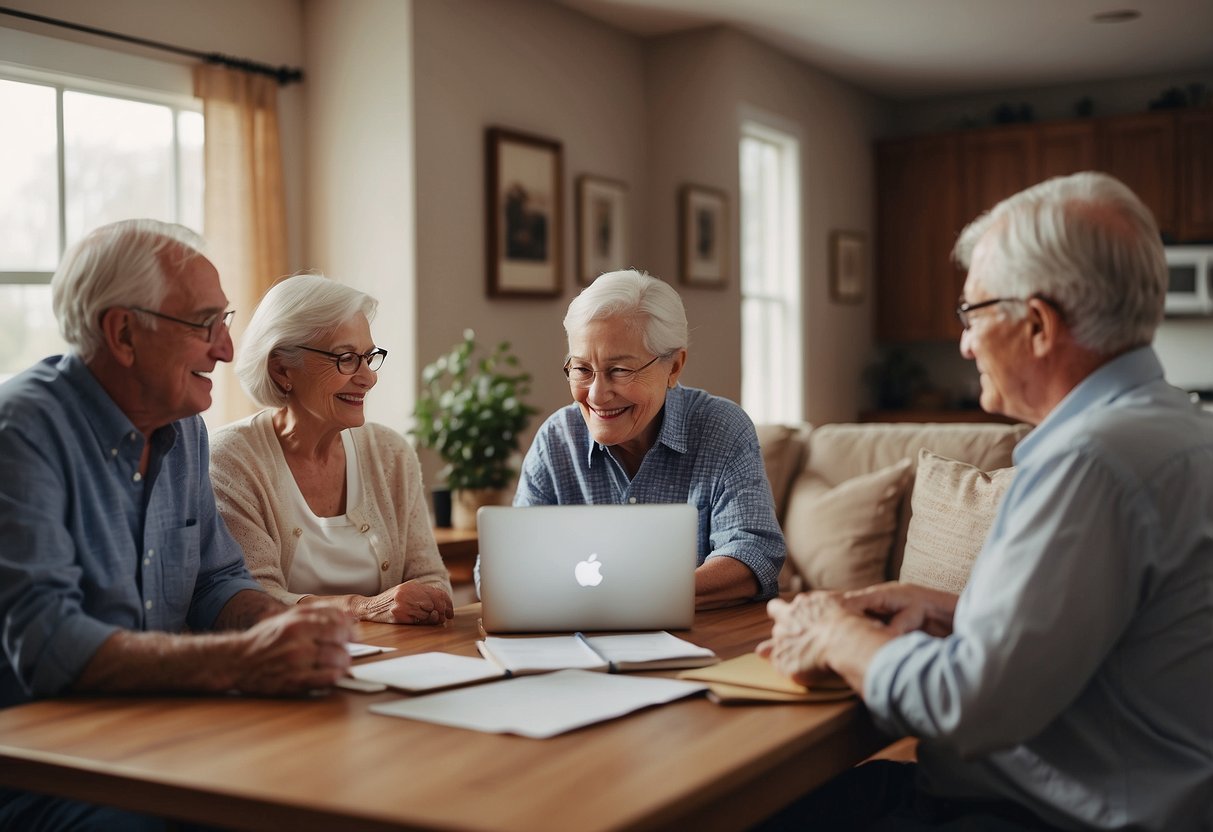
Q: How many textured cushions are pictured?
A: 1